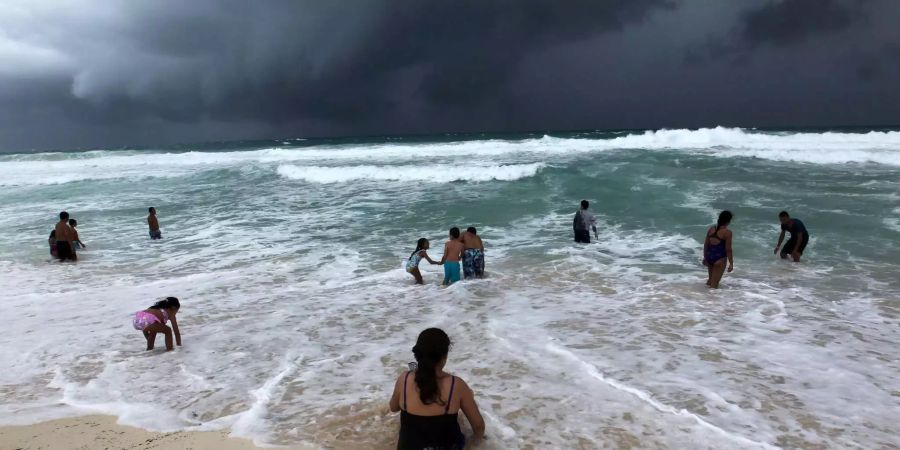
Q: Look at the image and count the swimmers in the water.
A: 12